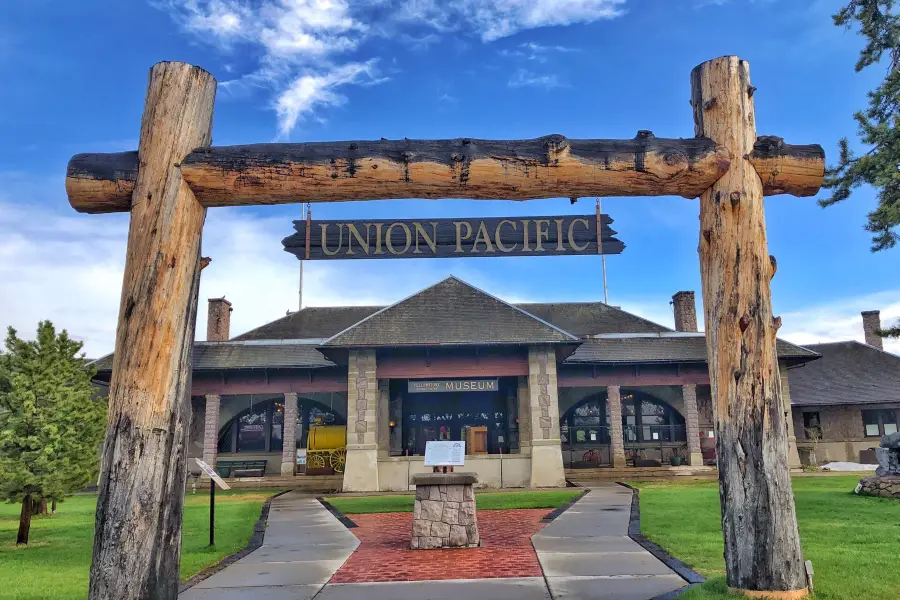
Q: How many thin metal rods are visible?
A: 2